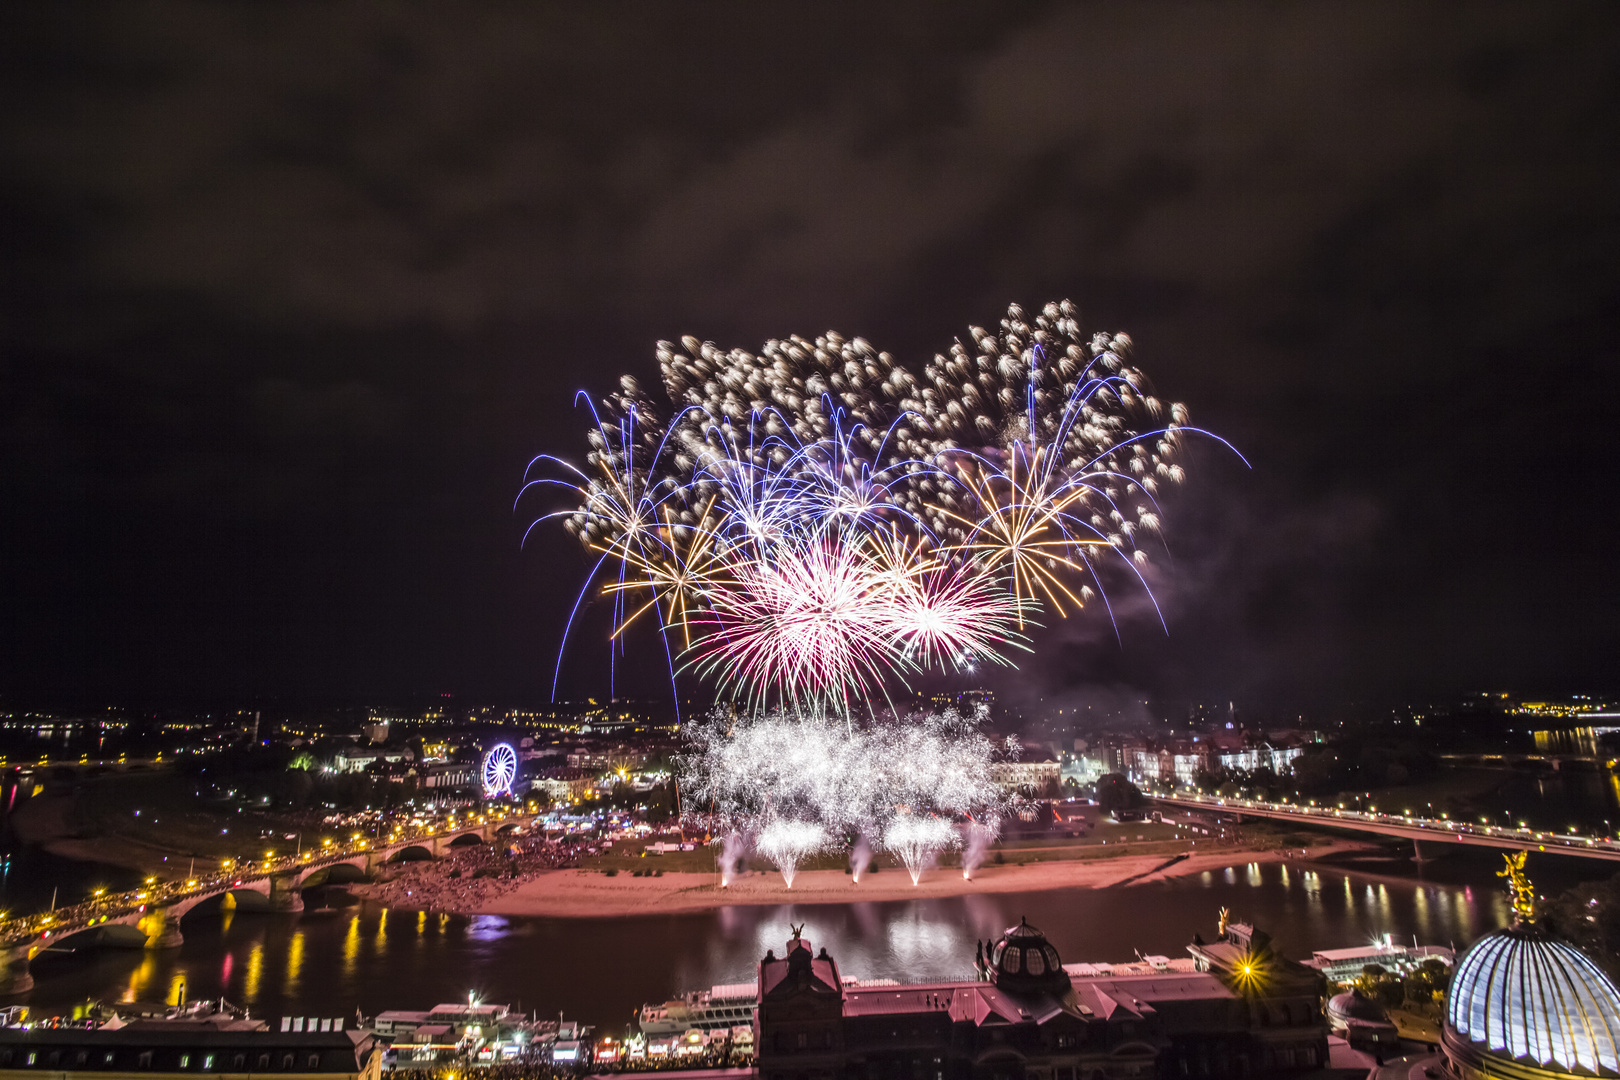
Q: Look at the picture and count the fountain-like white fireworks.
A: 2